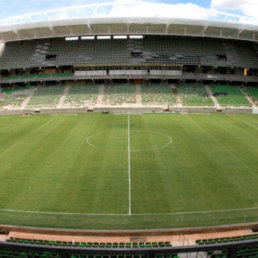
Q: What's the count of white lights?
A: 5